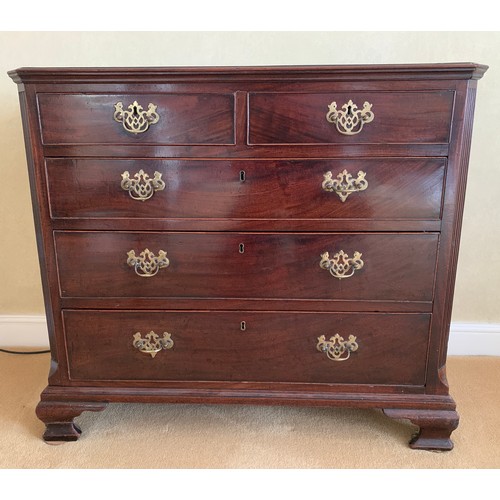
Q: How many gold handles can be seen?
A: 8